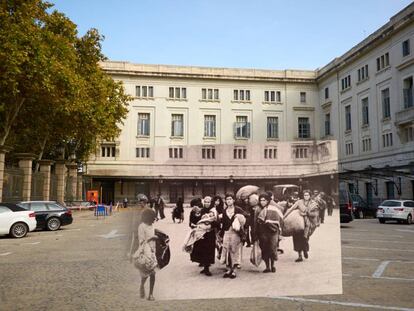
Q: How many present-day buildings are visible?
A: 1